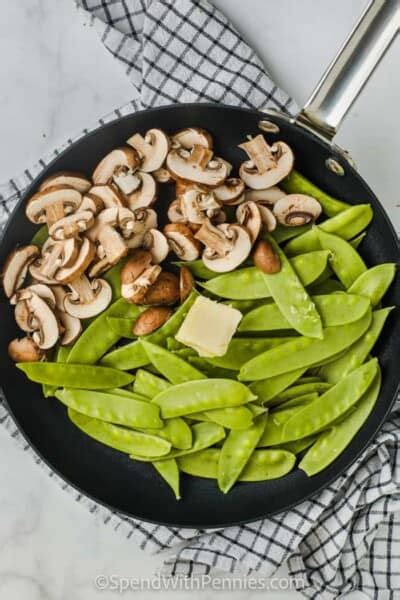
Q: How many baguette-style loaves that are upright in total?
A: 0